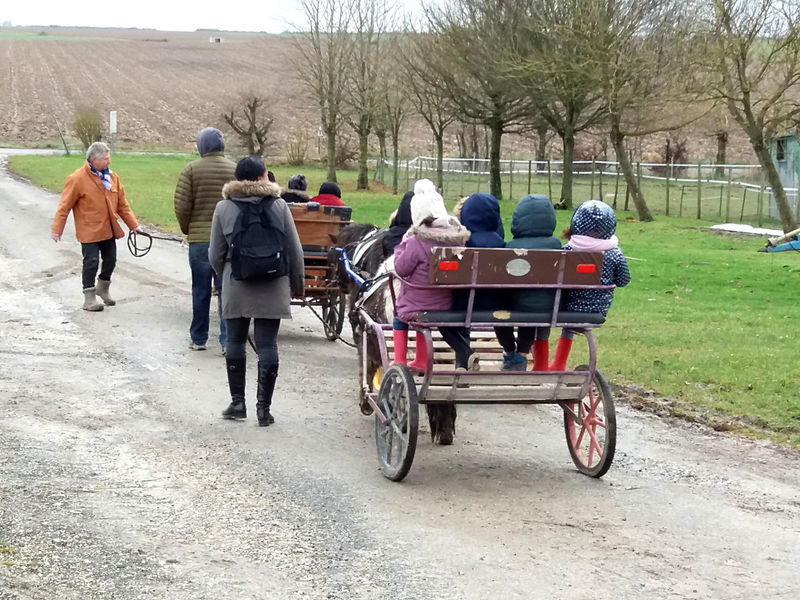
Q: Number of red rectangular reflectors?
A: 2